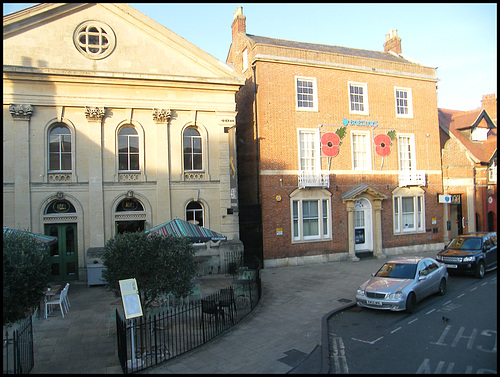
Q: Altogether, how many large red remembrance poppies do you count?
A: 2